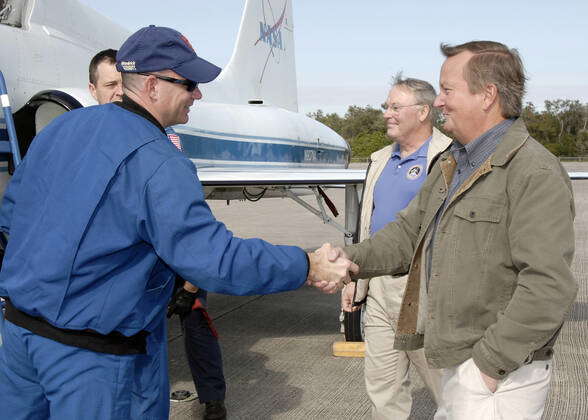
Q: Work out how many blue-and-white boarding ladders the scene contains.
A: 1